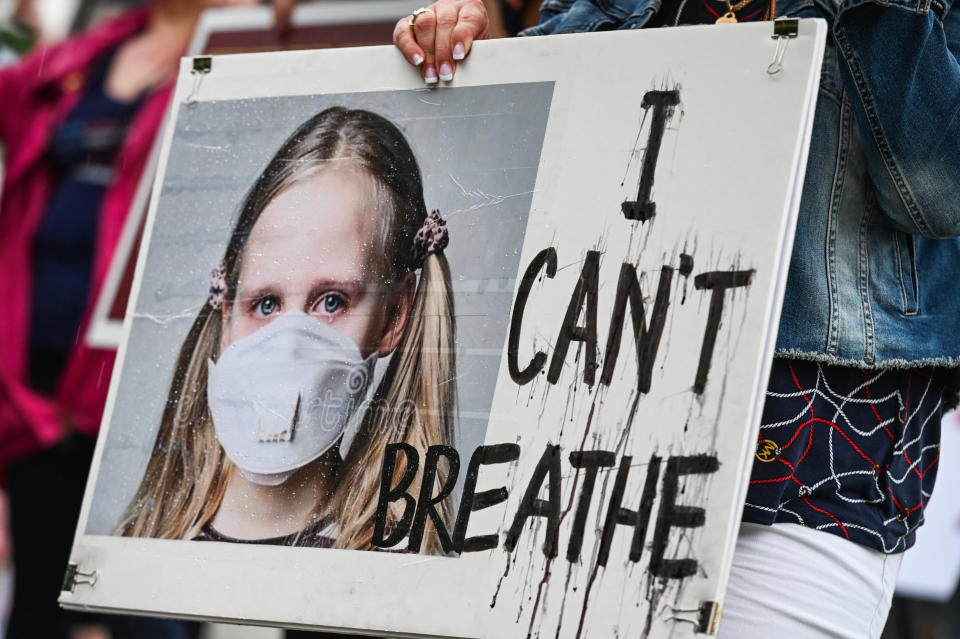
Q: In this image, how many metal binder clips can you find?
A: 4